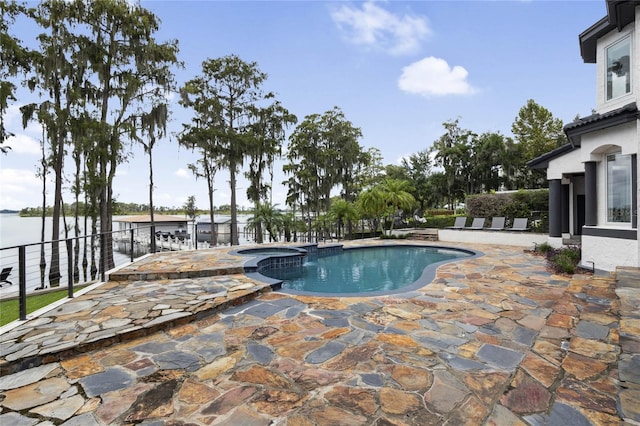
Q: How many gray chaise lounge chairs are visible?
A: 4